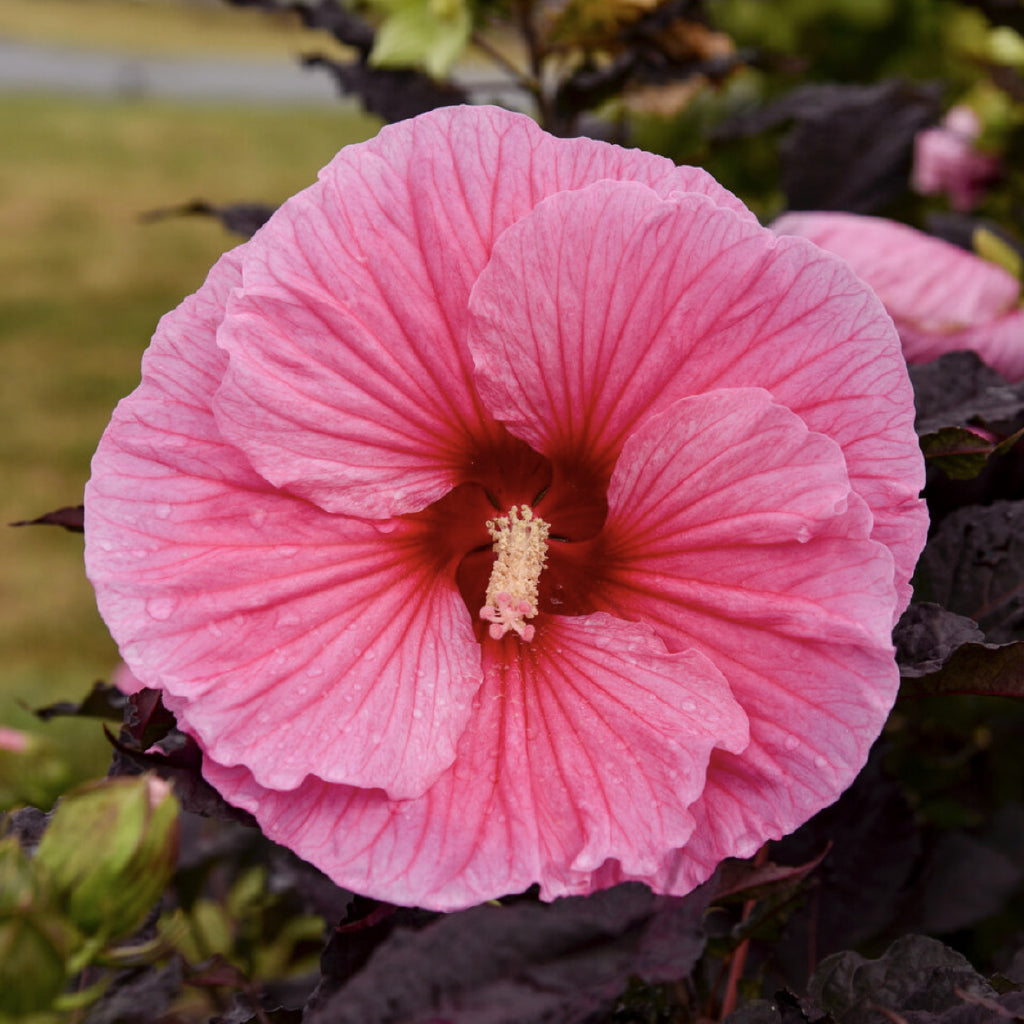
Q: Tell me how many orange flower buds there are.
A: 0